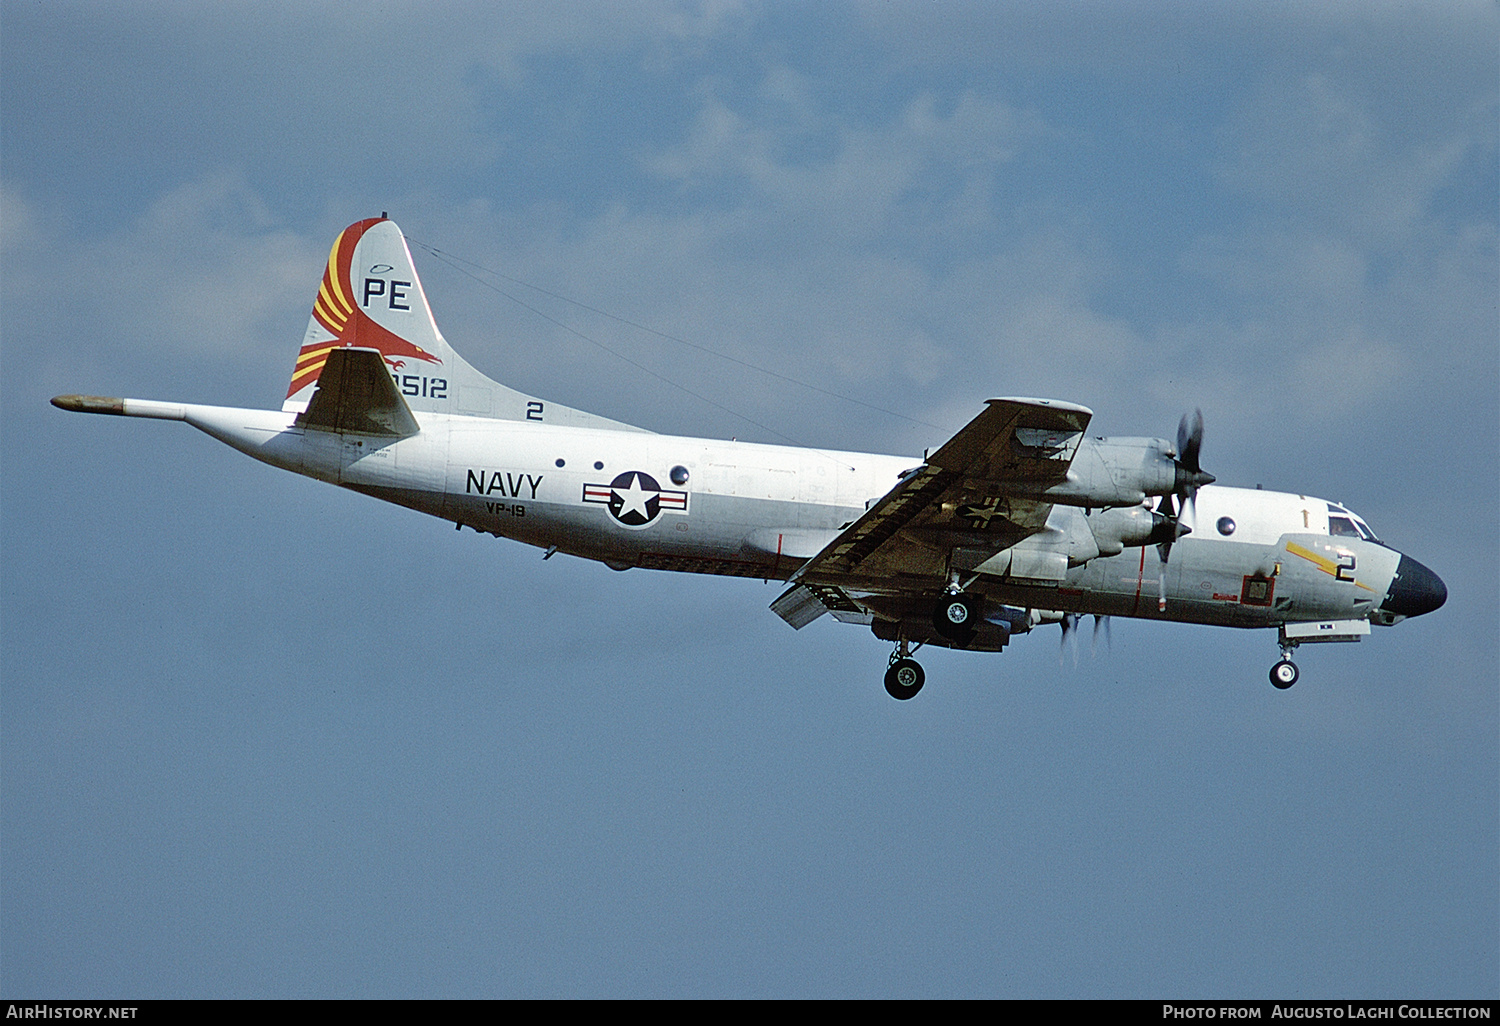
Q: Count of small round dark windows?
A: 4